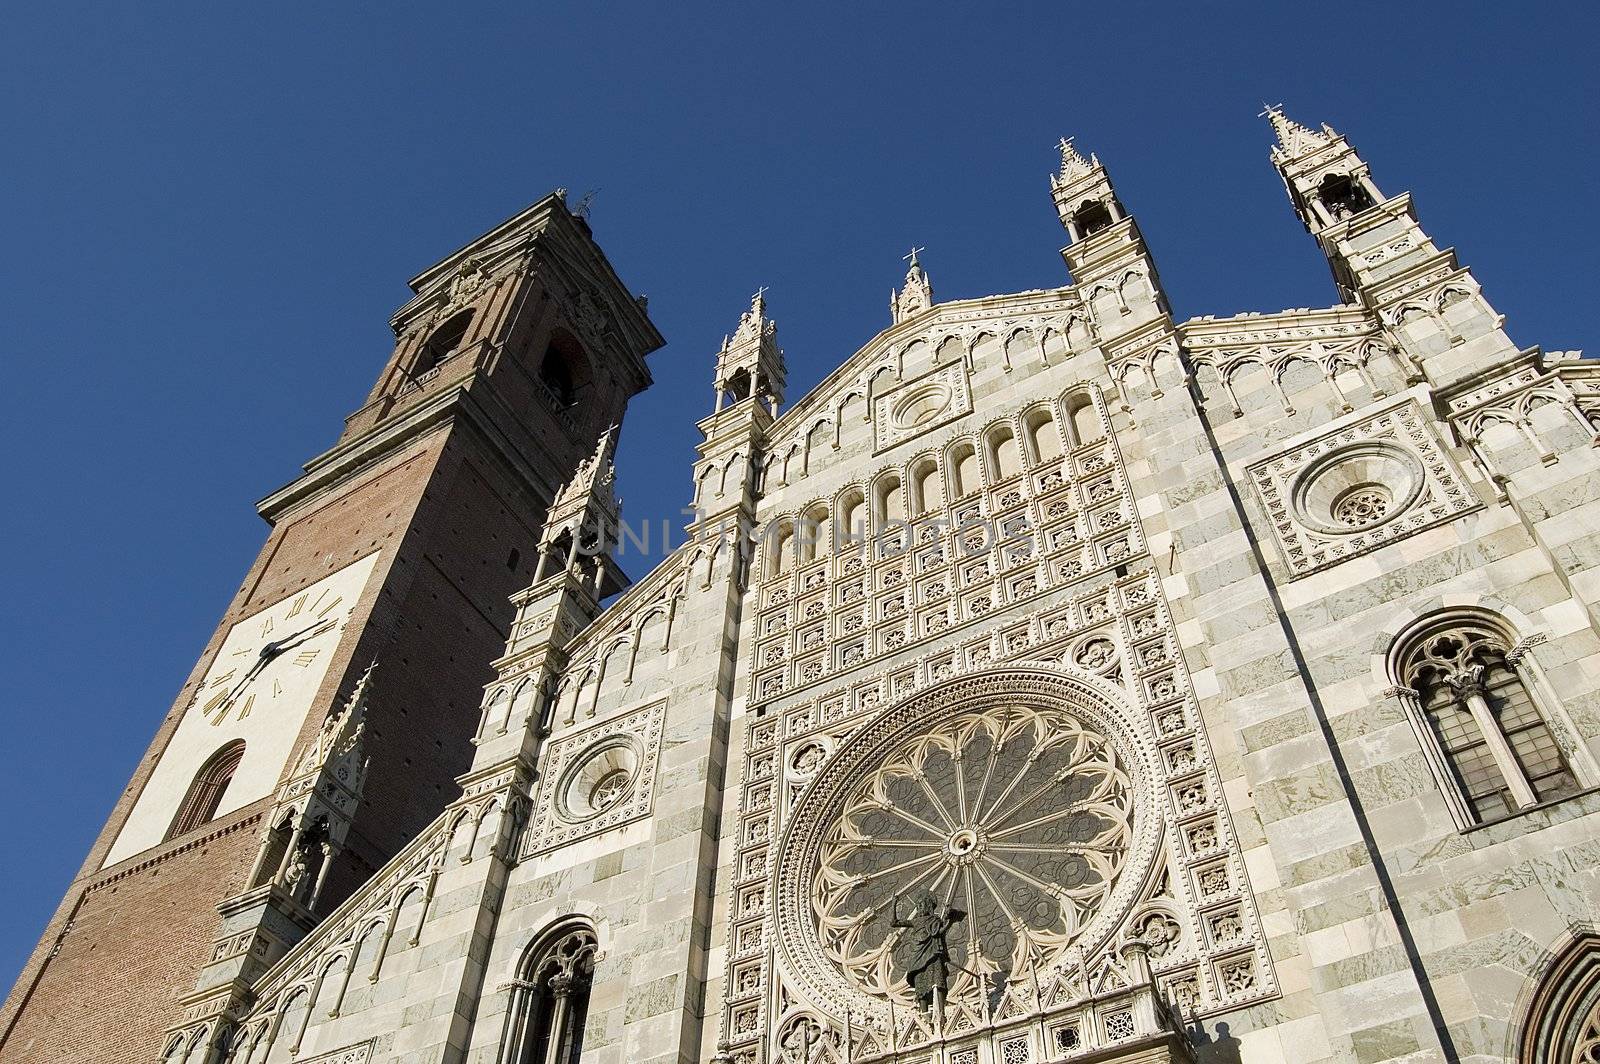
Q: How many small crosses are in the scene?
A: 6